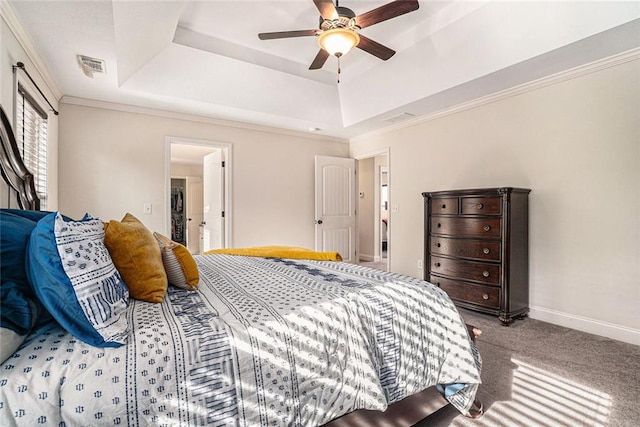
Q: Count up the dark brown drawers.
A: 6